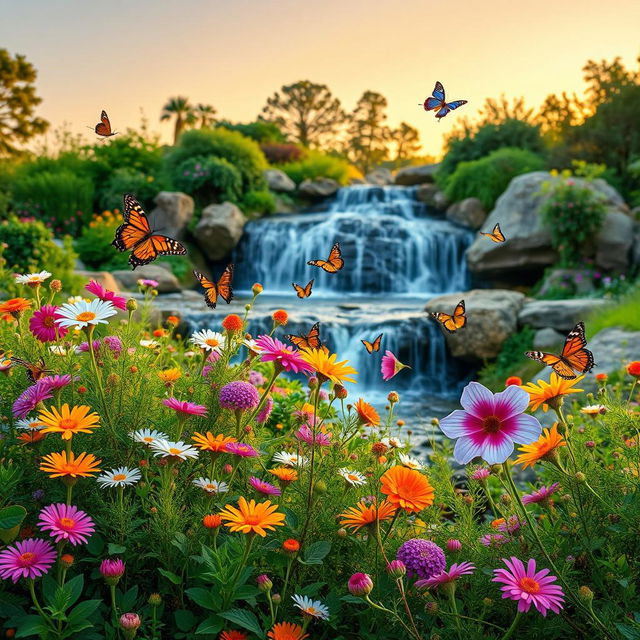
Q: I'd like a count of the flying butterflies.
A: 11